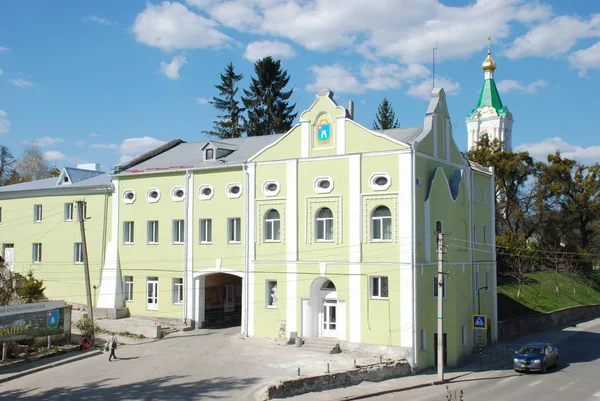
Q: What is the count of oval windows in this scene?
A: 8